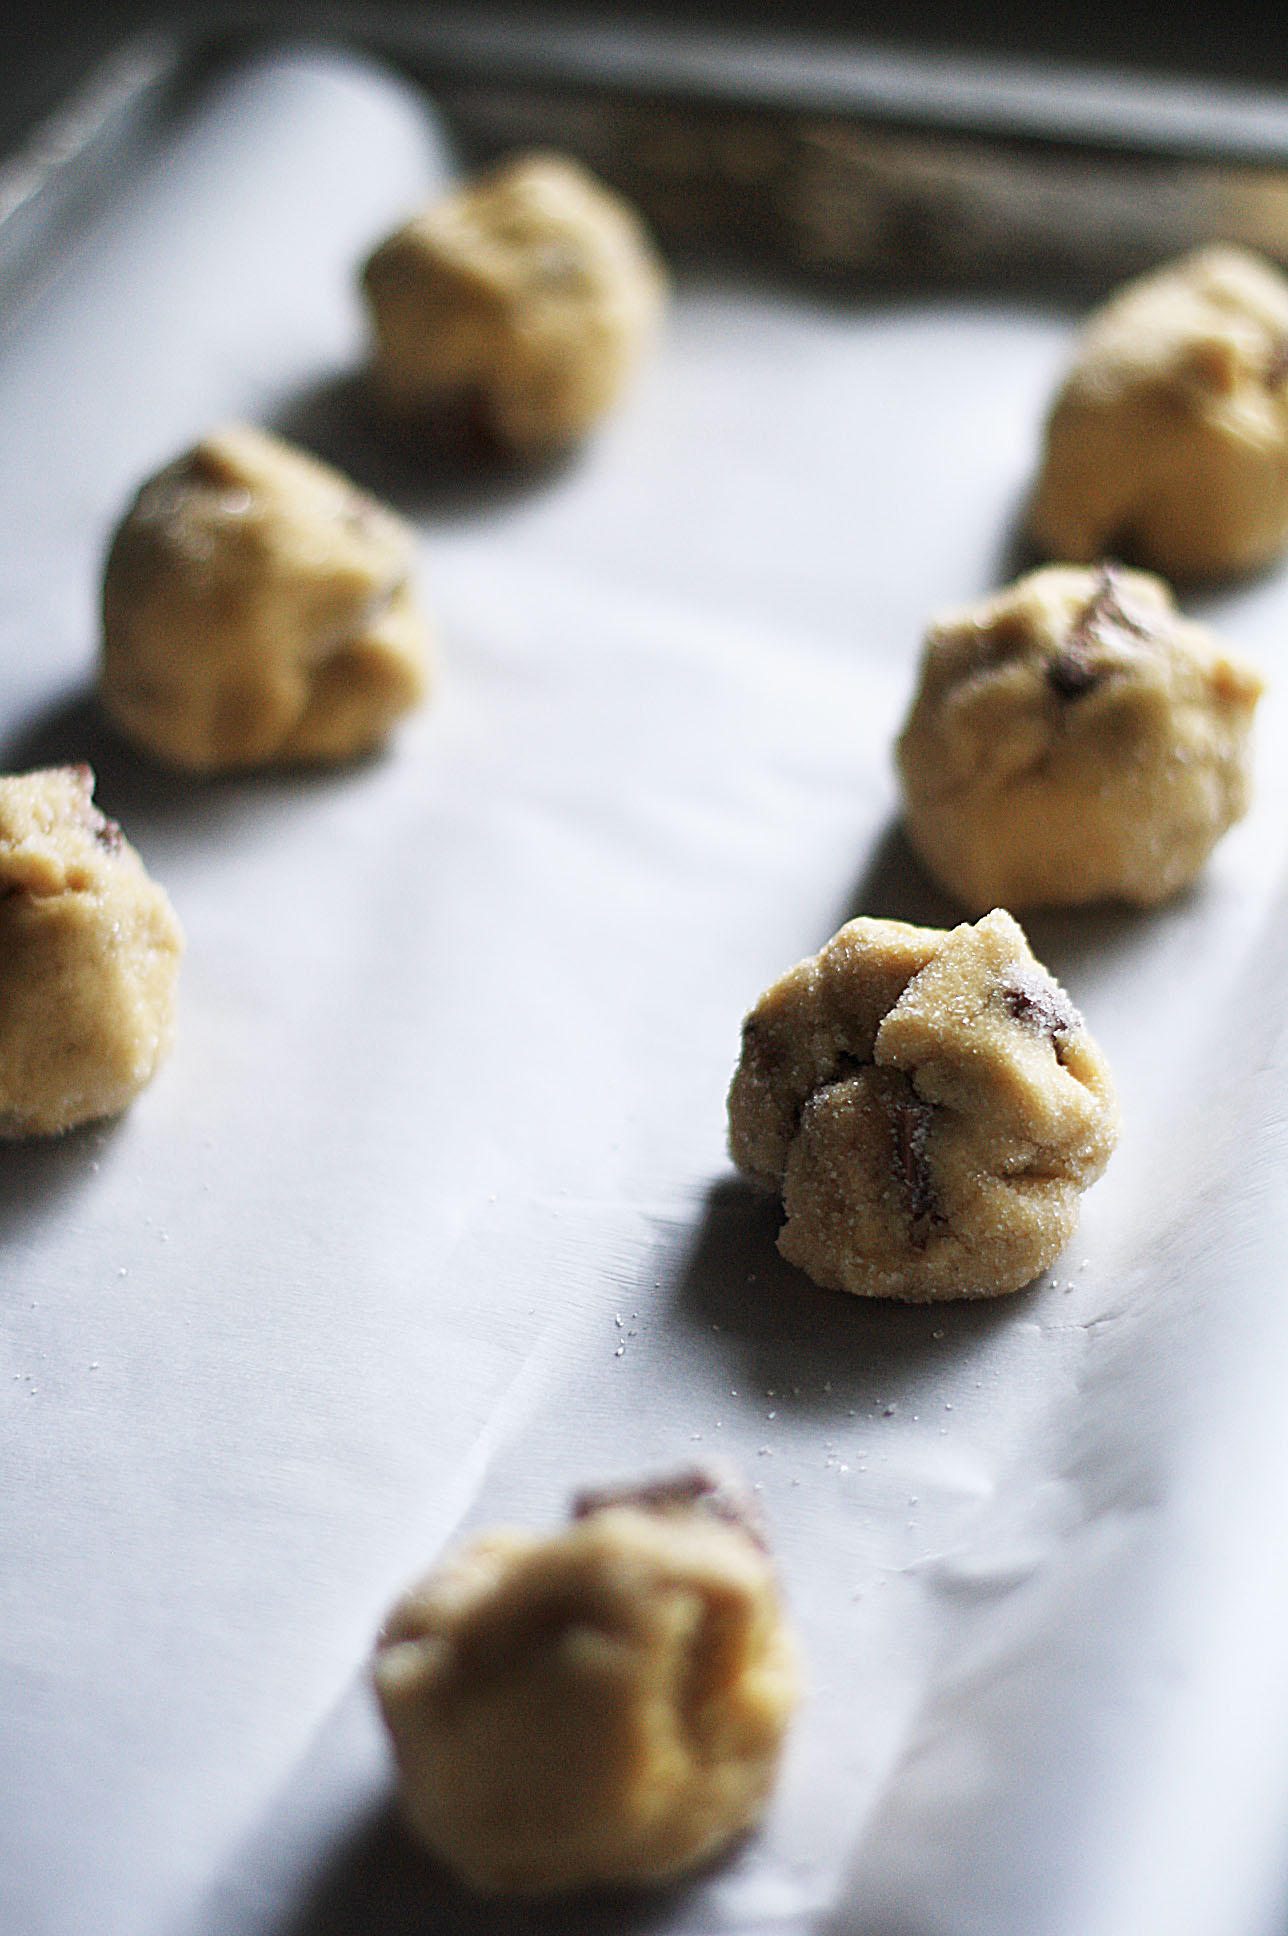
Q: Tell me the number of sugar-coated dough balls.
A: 7